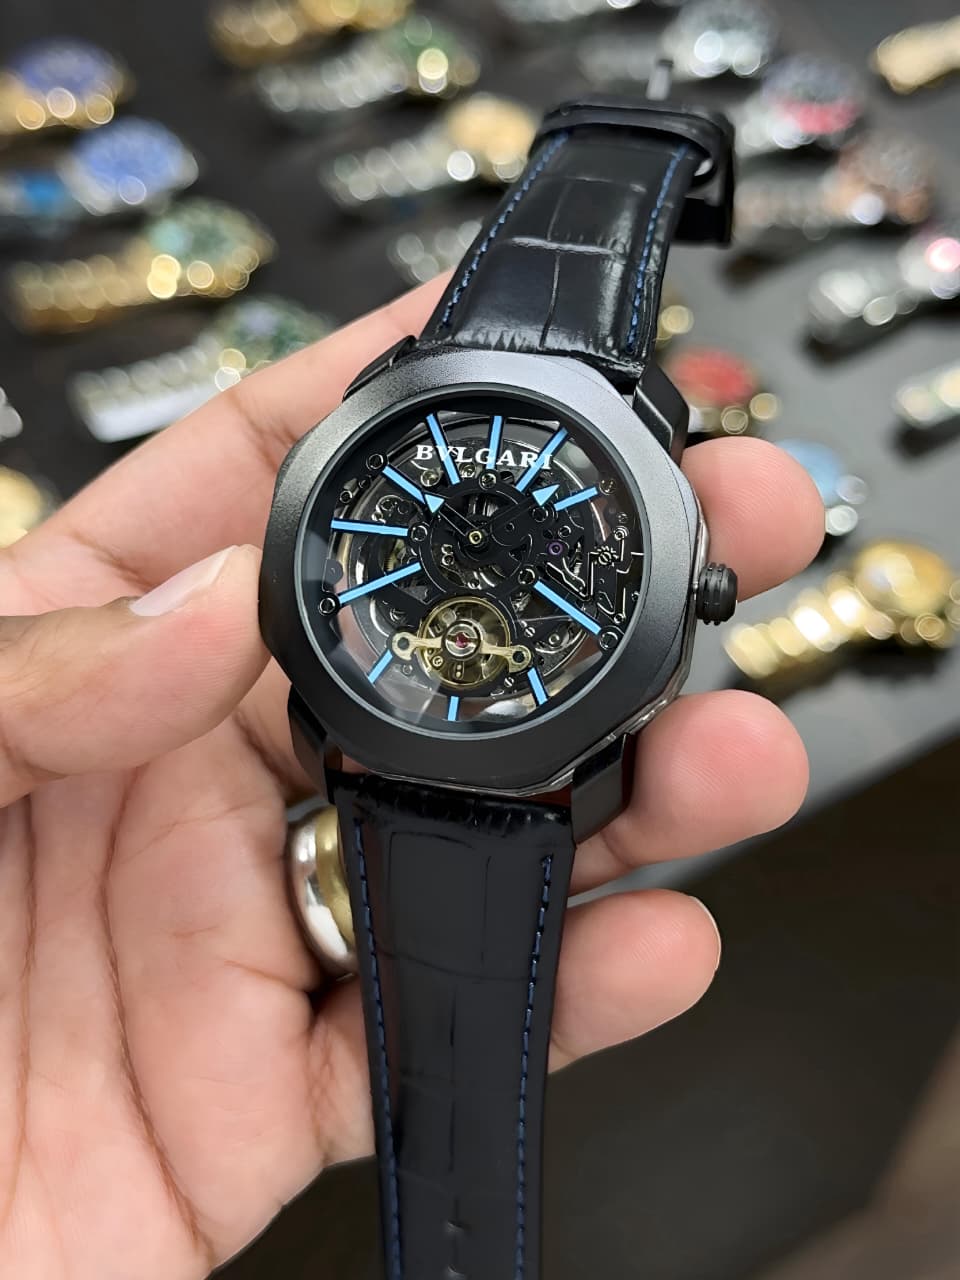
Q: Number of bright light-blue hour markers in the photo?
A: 11